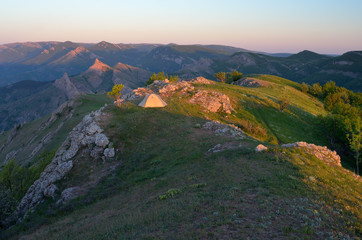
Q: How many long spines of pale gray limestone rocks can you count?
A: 1